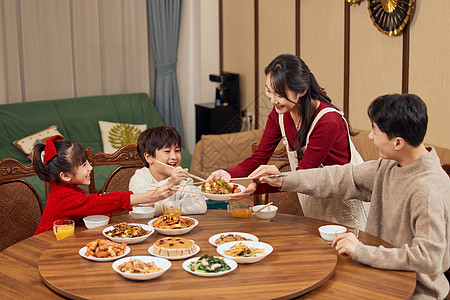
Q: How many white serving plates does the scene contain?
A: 9